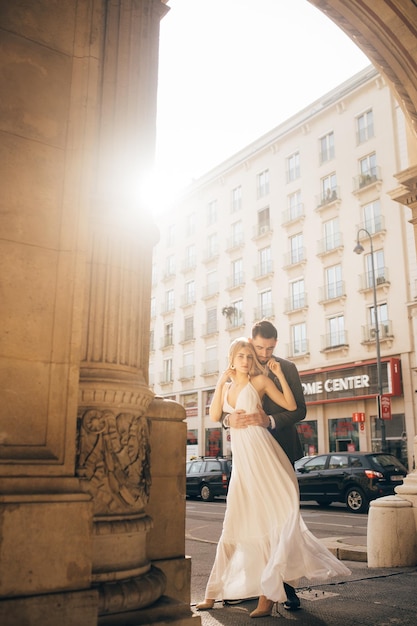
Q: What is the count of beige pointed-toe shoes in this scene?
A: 2